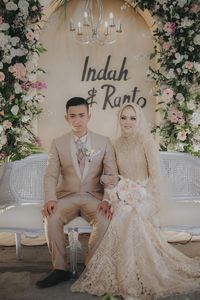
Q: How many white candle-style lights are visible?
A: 6